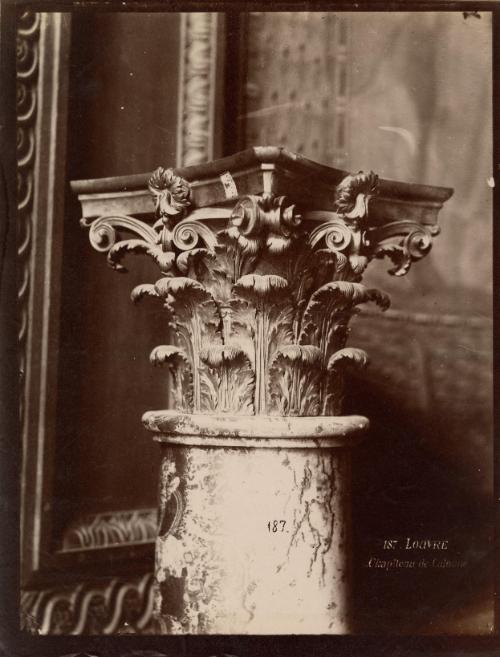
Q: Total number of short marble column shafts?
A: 1